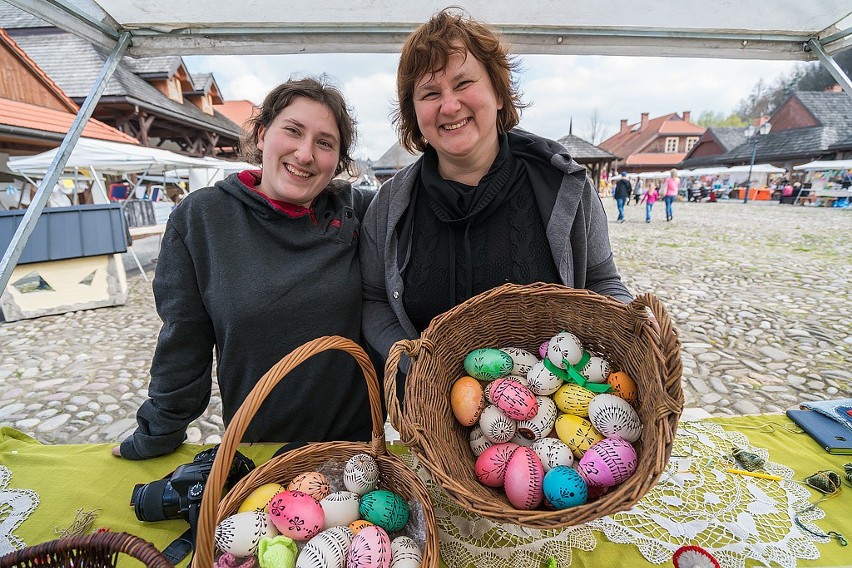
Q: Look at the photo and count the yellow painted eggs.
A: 3